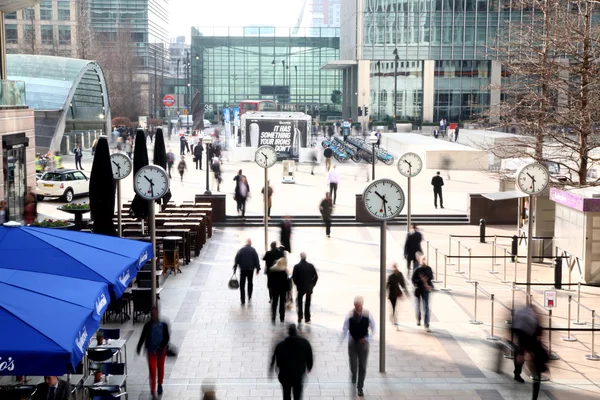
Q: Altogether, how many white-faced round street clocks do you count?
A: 6